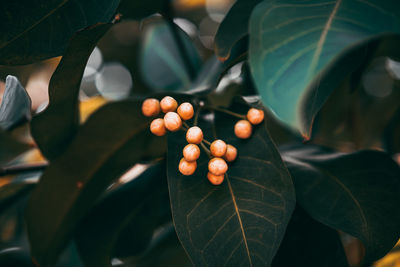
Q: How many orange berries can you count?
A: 14